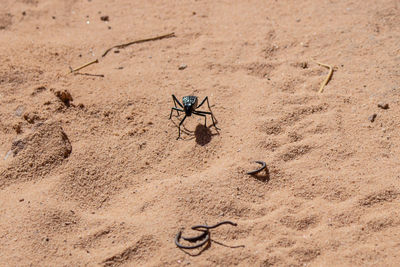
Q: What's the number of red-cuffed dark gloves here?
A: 0